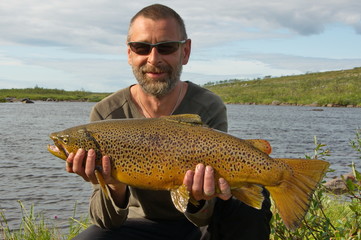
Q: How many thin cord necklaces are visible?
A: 1